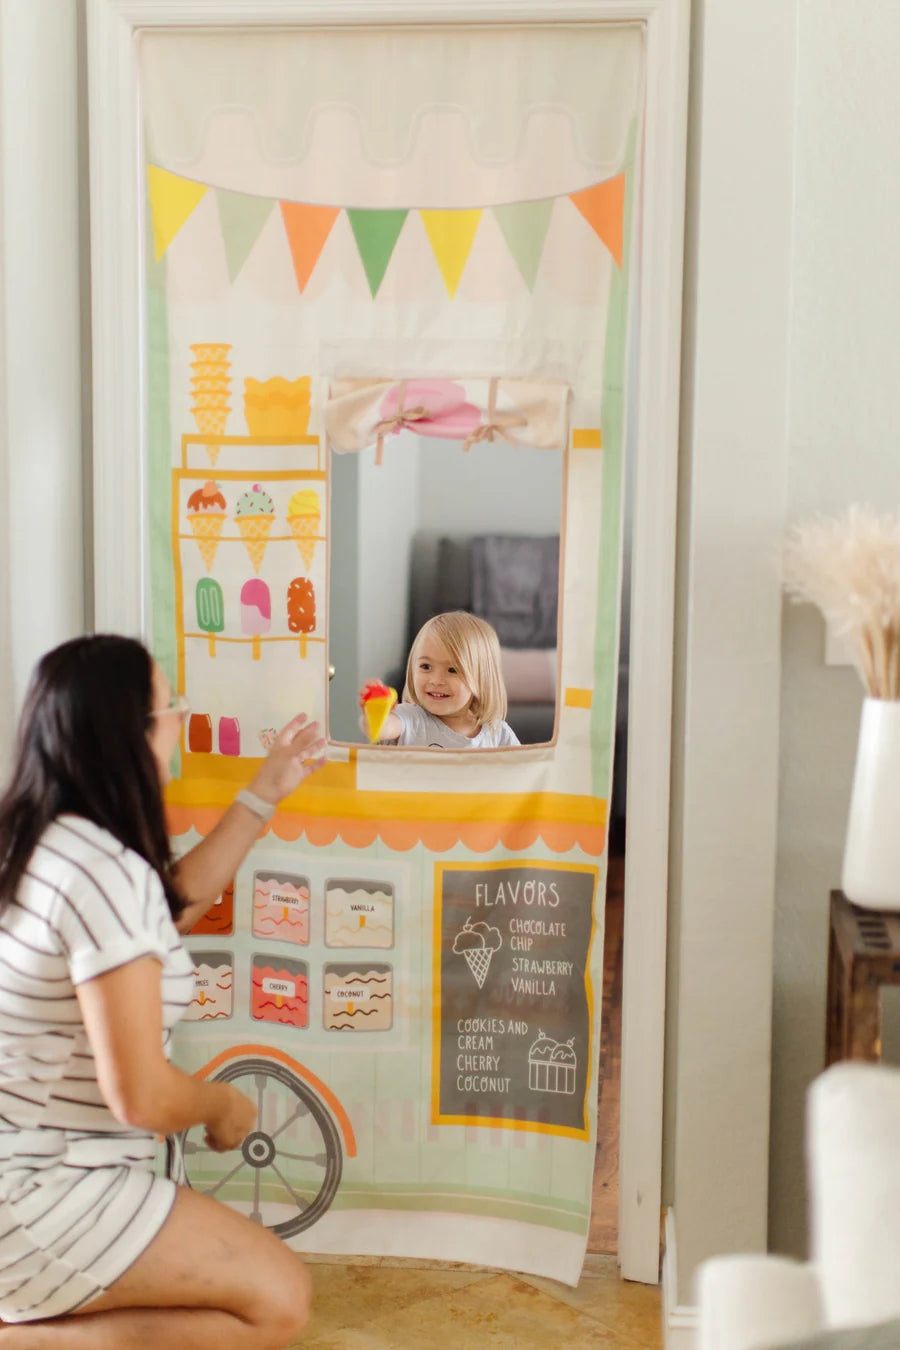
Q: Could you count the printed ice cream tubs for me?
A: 6